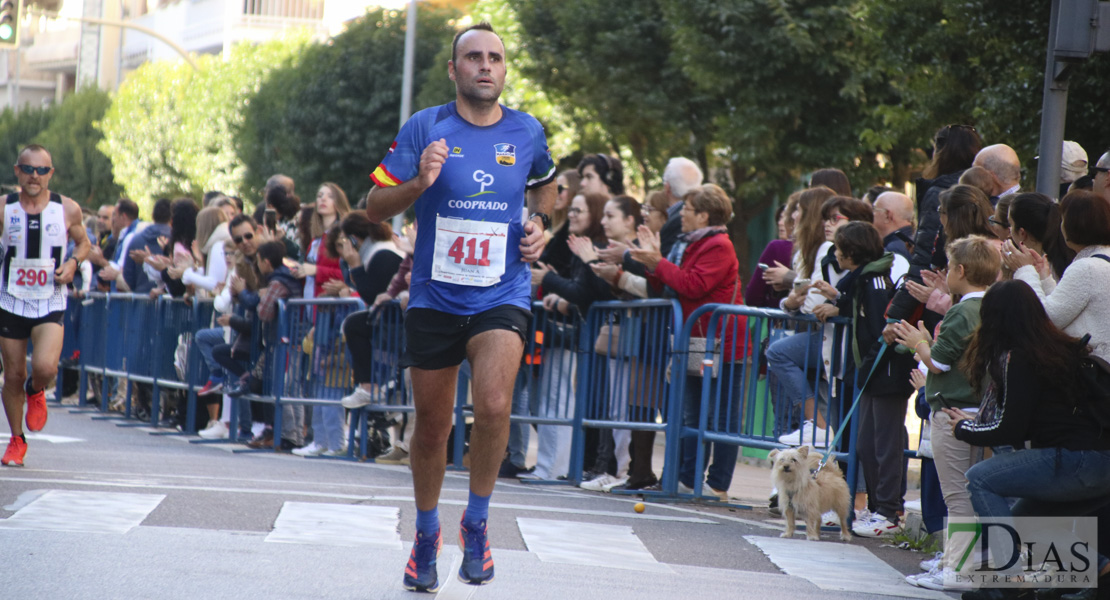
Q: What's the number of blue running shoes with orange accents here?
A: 2